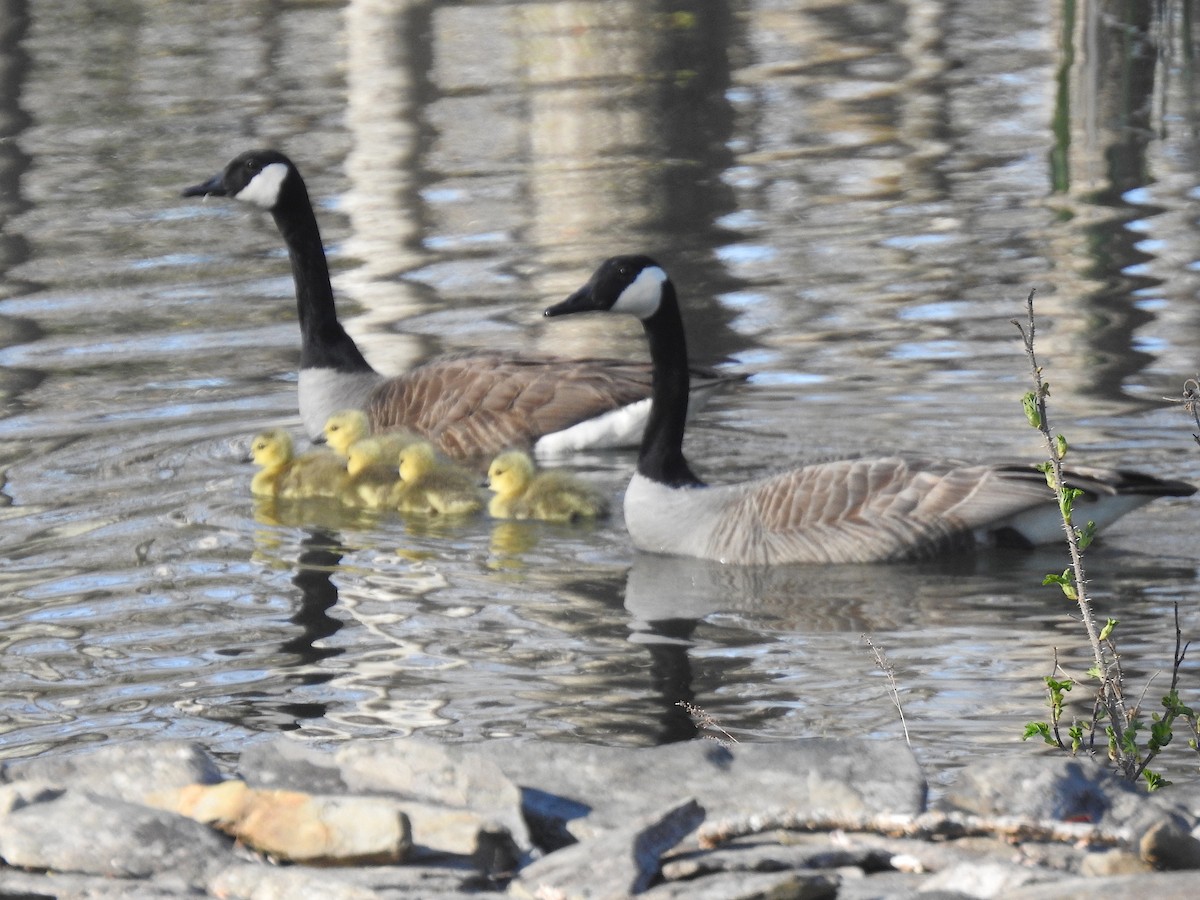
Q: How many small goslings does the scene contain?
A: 5